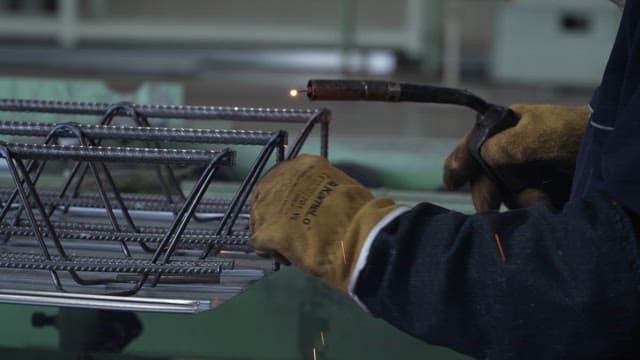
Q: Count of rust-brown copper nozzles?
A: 1